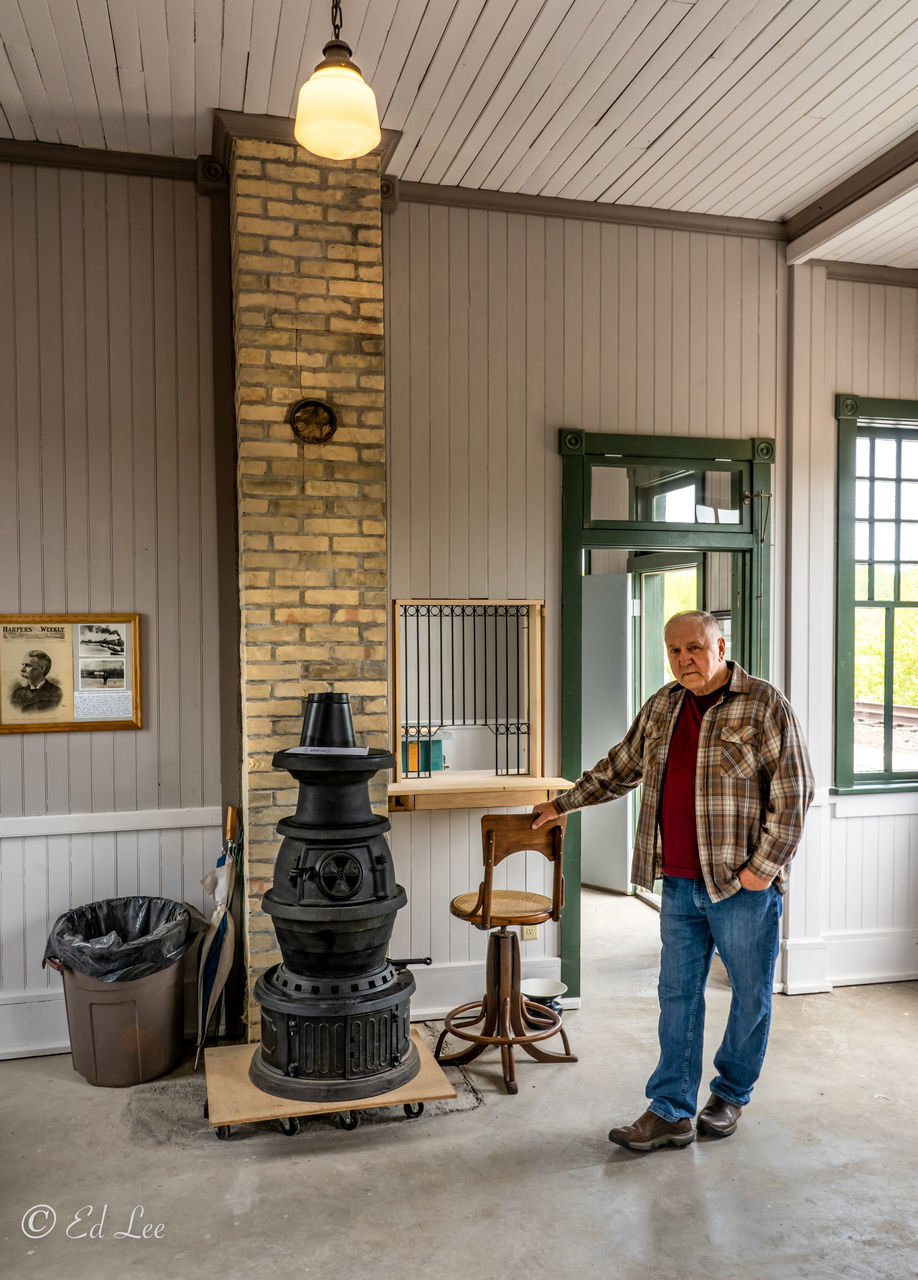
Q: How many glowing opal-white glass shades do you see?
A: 1